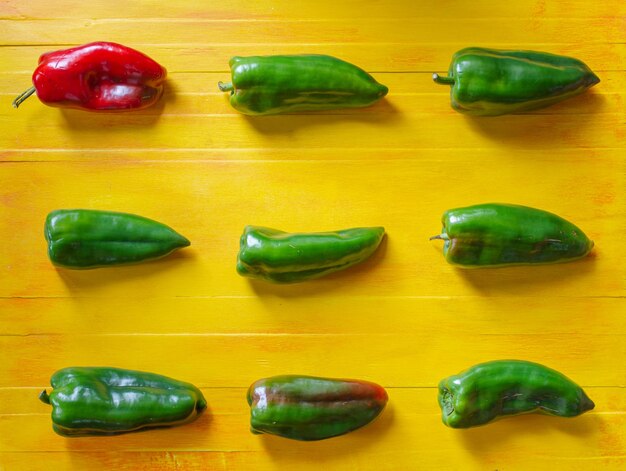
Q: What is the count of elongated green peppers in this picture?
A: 8